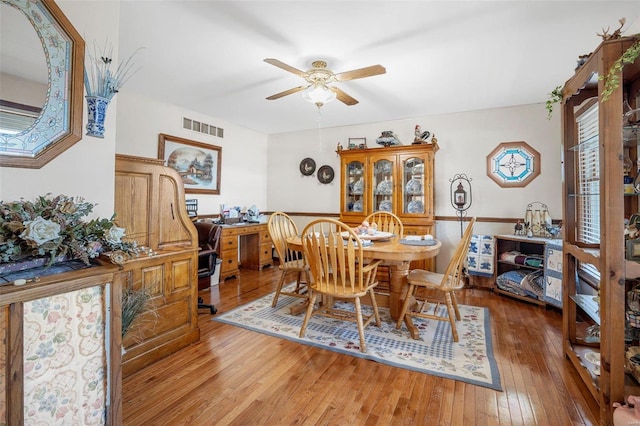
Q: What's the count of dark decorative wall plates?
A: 2